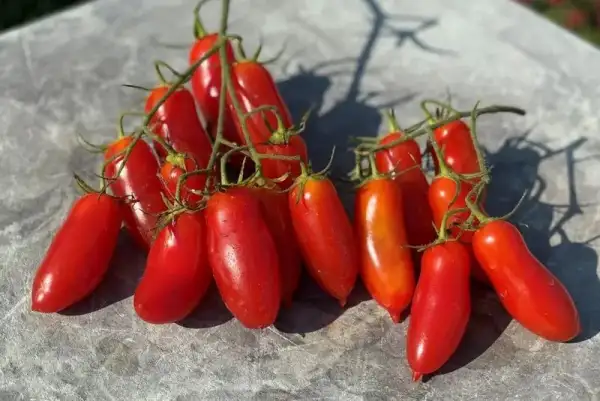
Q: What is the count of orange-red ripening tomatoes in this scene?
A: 1